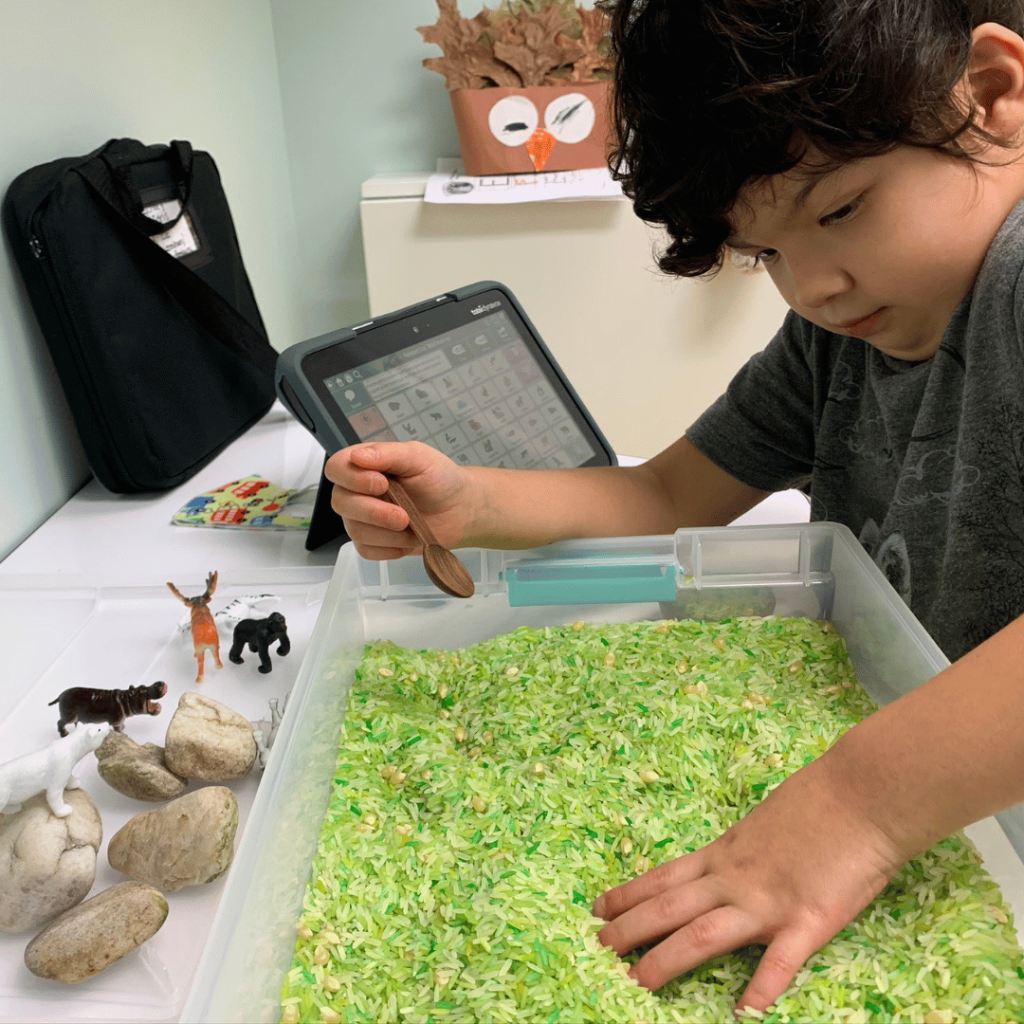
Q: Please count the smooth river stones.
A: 5